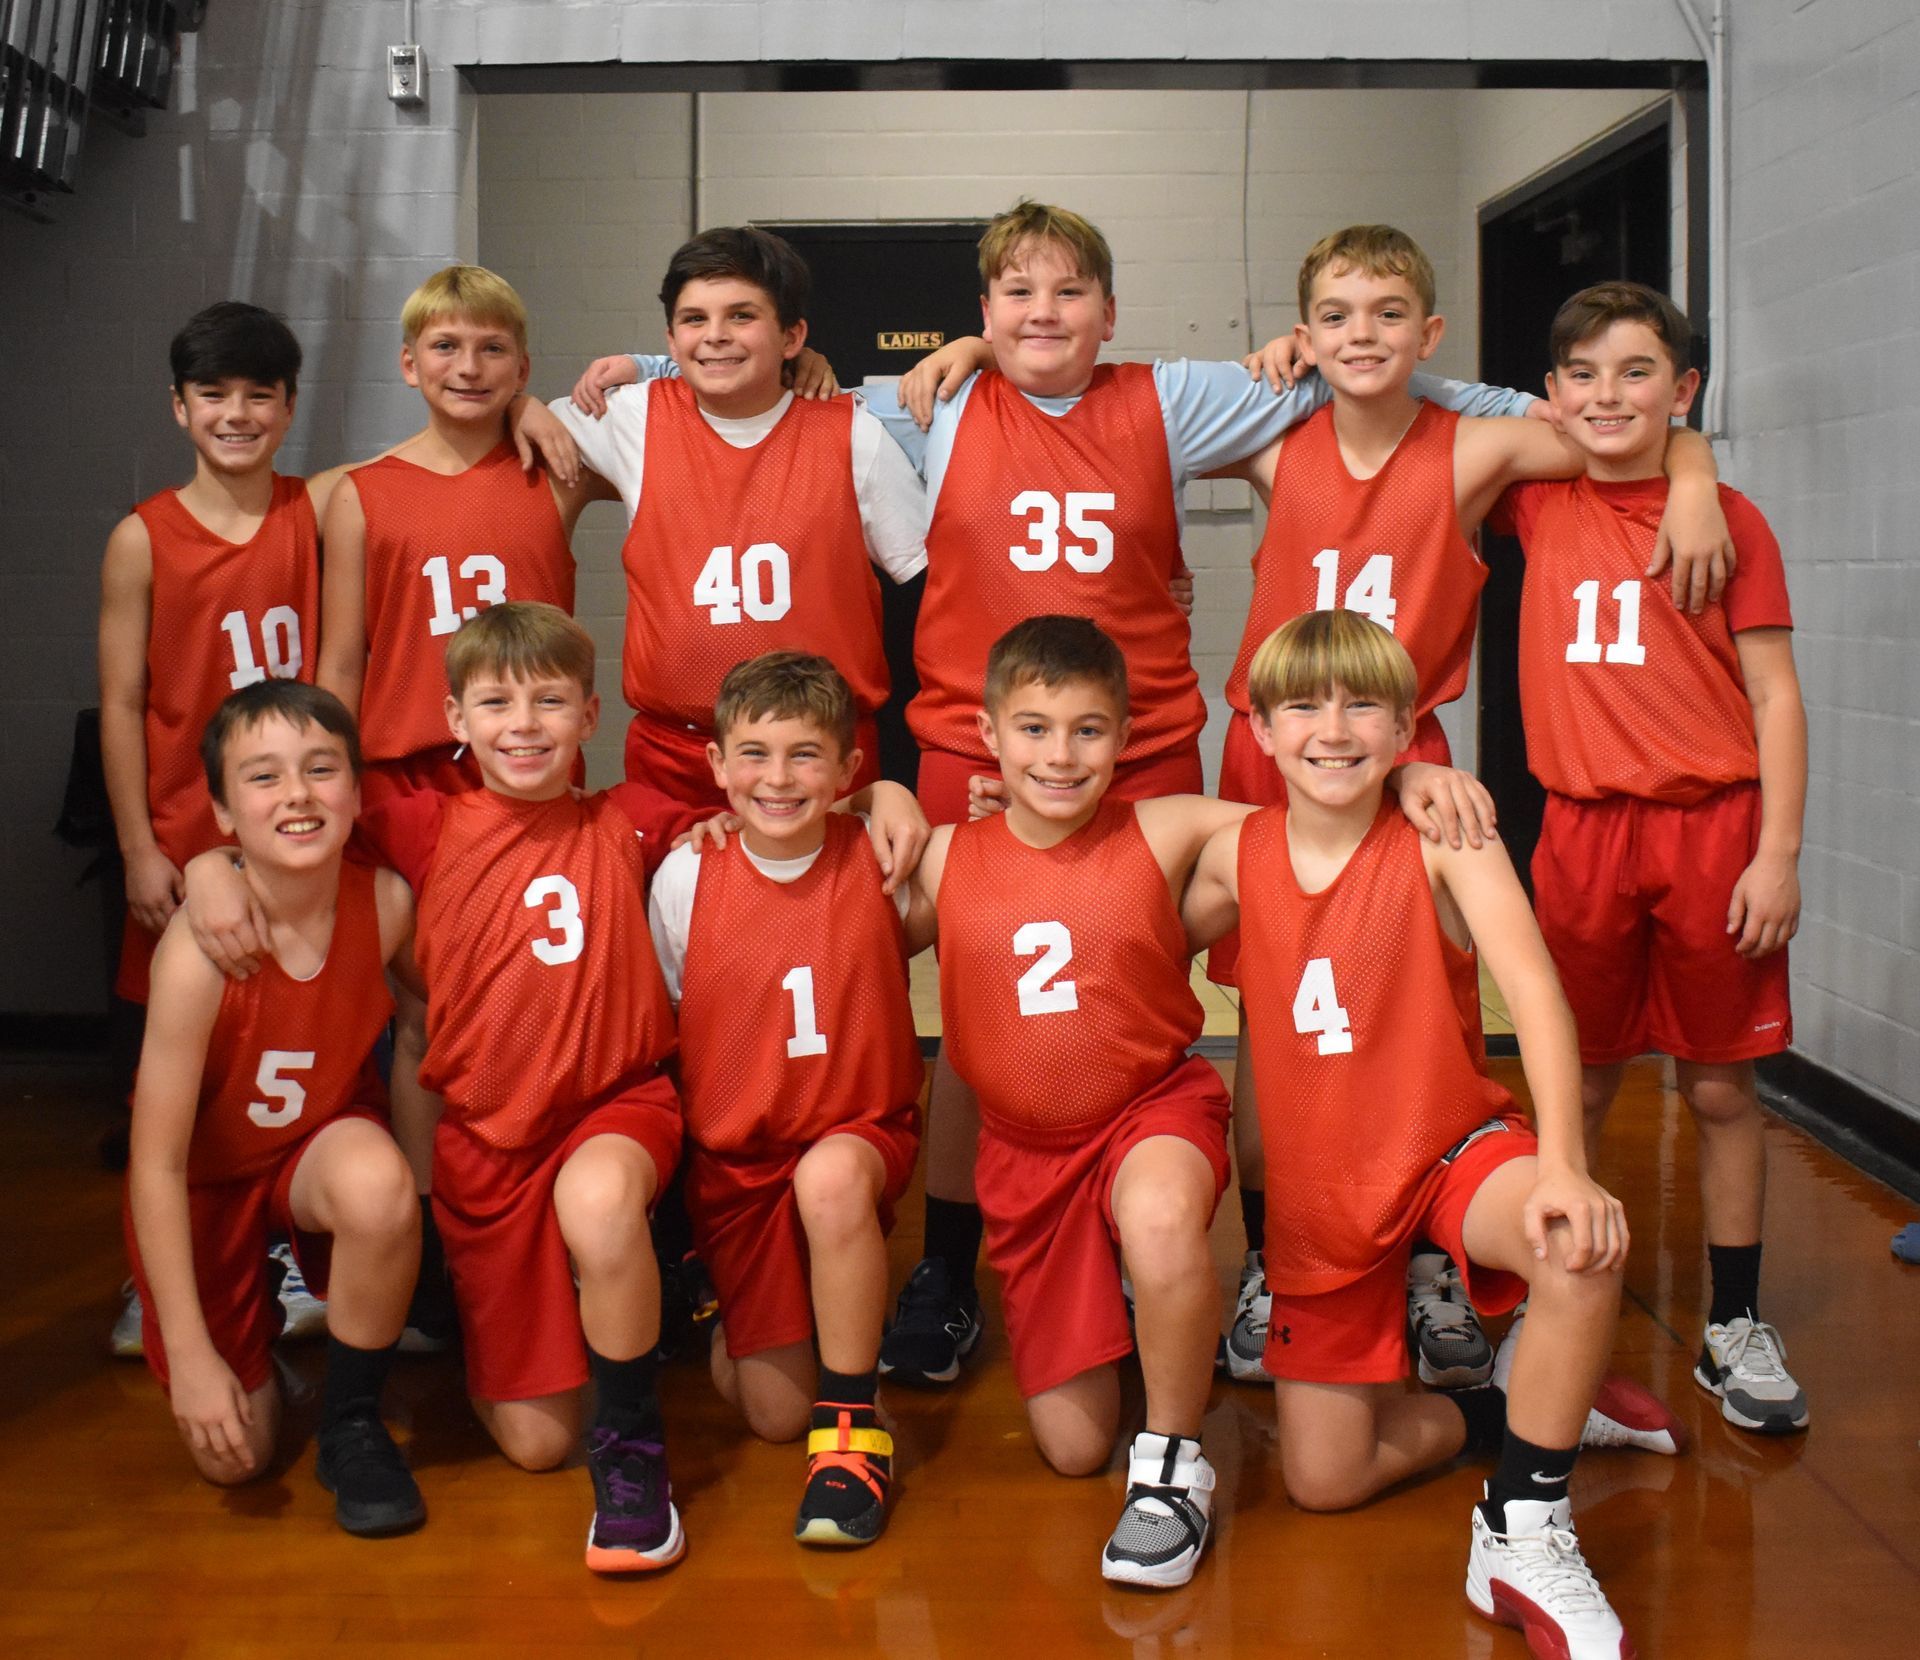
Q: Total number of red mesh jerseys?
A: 11